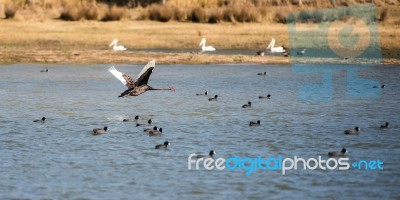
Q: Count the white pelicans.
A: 3